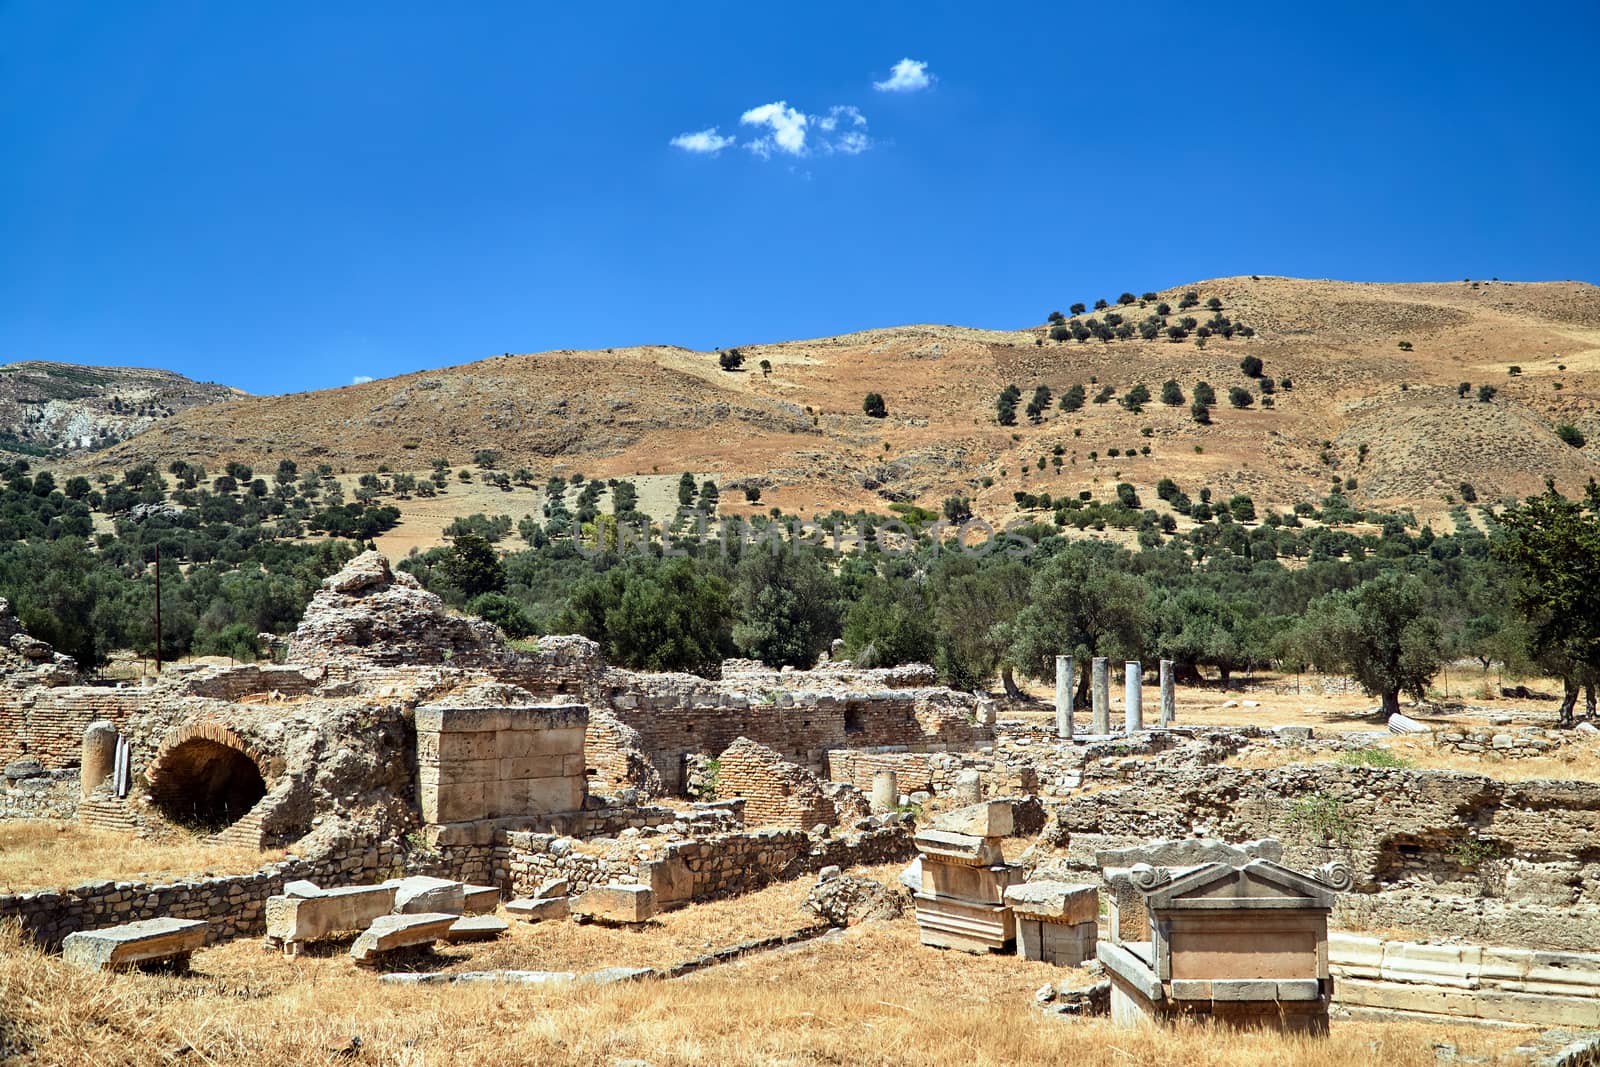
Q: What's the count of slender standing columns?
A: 4